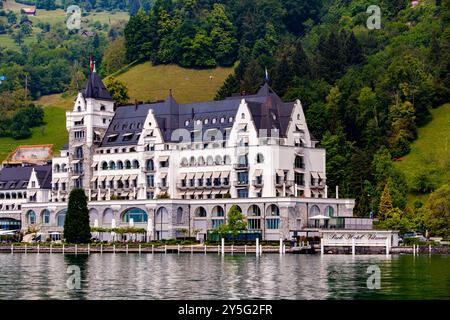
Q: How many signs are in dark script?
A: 1